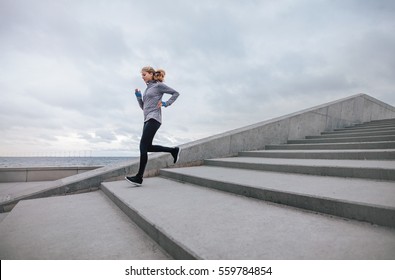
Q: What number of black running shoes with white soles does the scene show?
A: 2